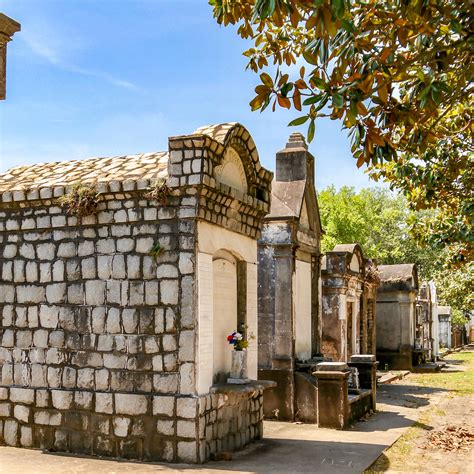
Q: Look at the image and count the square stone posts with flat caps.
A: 2